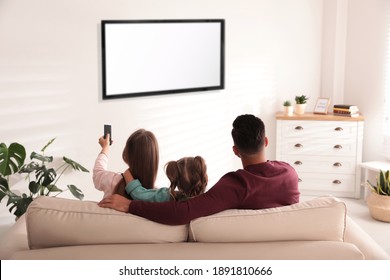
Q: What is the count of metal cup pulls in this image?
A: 8